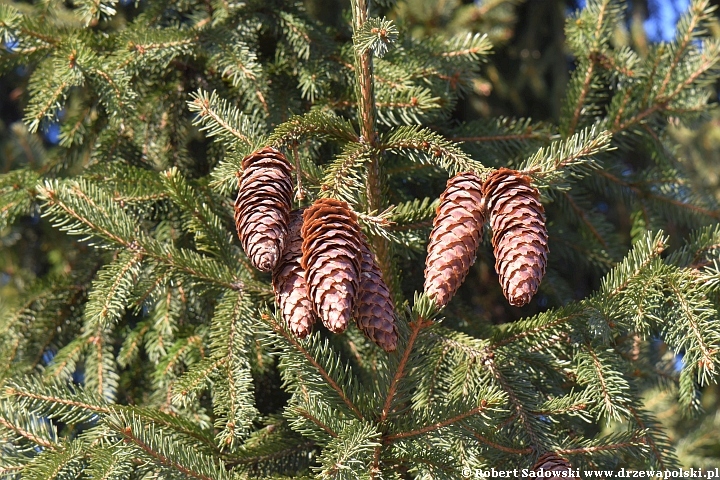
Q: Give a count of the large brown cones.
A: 6